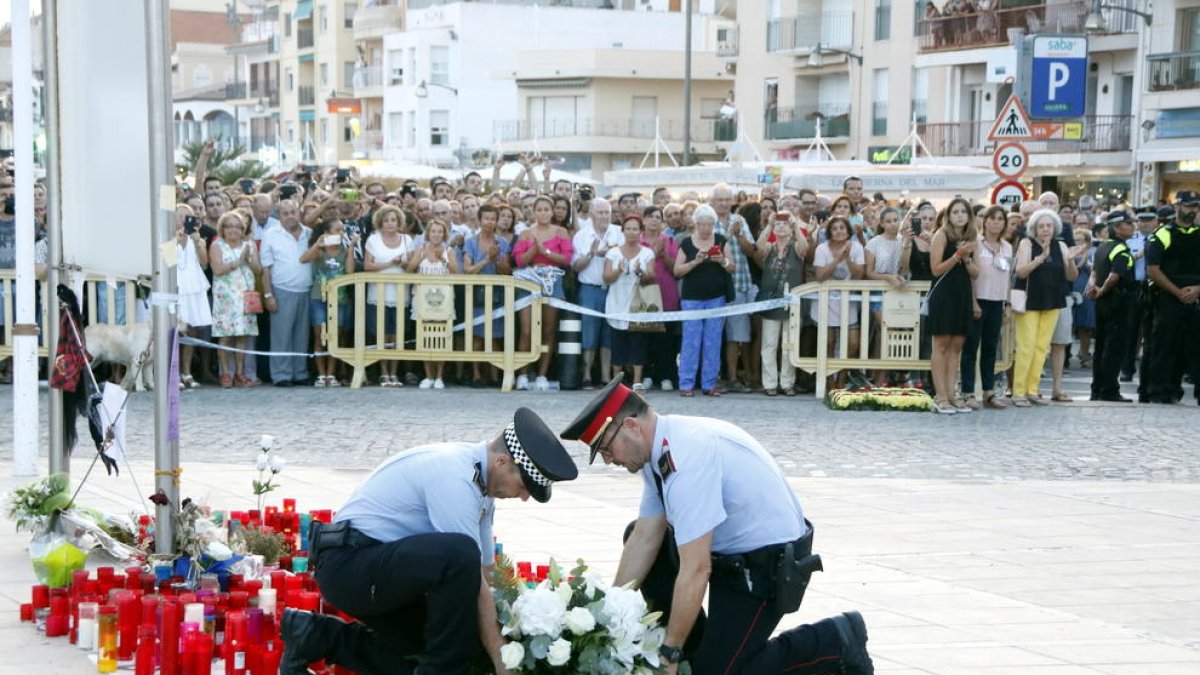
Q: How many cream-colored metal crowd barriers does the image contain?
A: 3